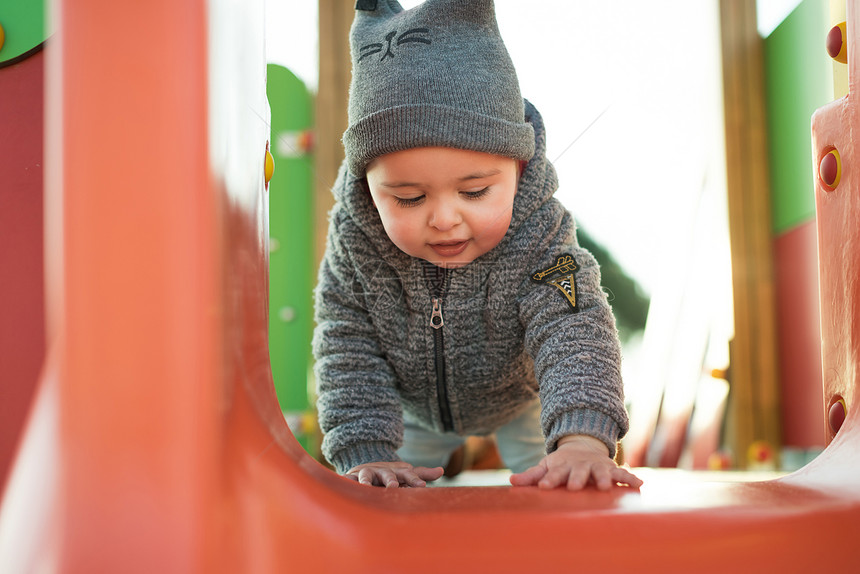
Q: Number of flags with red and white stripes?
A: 0